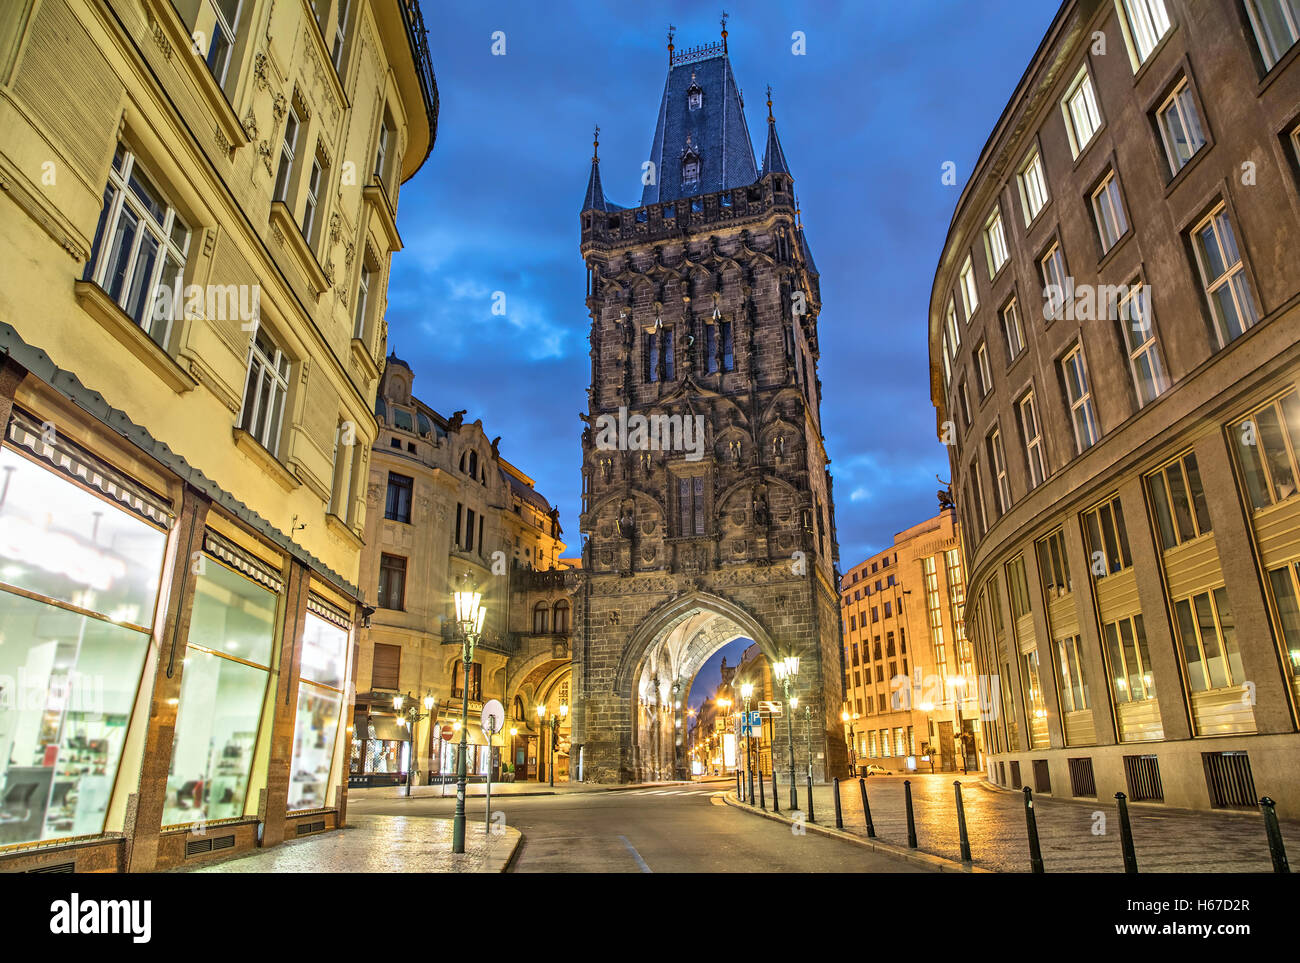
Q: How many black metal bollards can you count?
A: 13